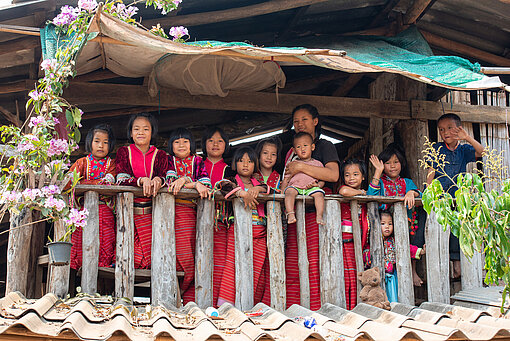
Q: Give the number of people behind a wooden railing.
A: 12